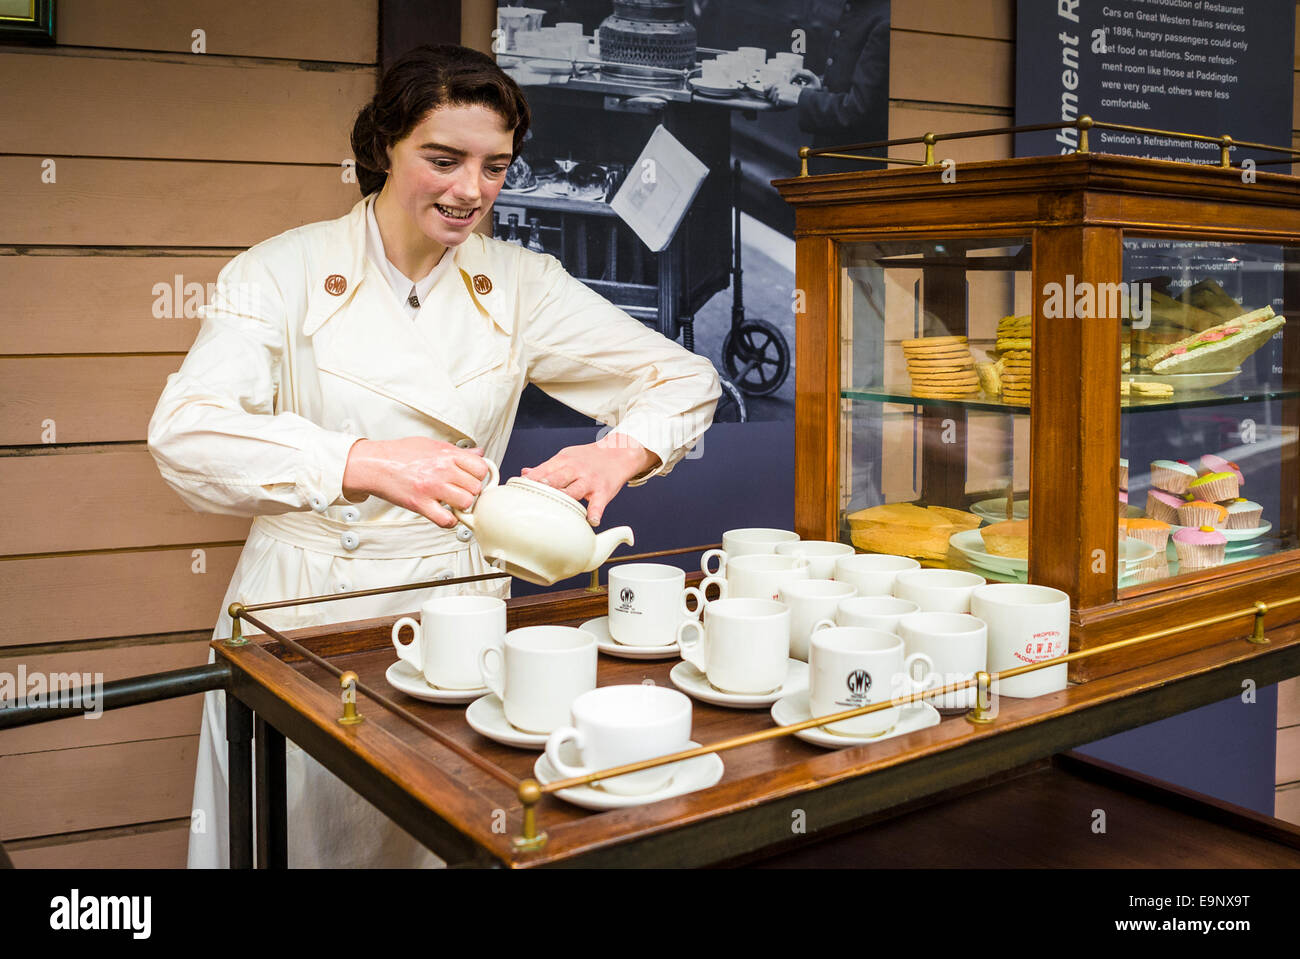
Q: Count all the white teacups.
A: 15